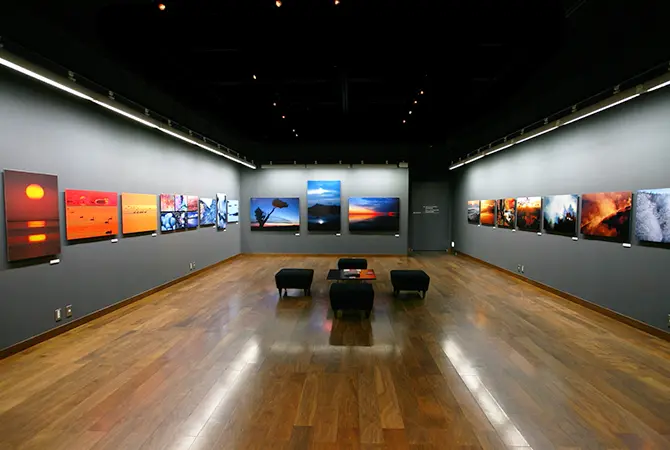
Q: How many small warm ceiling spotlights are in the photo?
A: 12